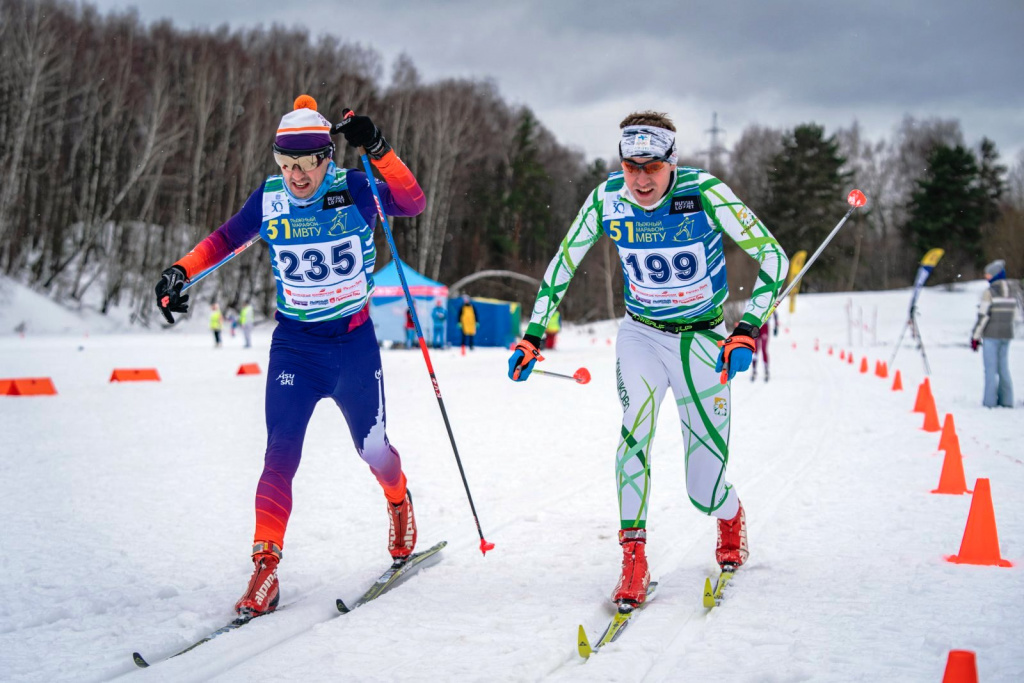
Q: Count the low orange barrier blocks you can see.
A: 3